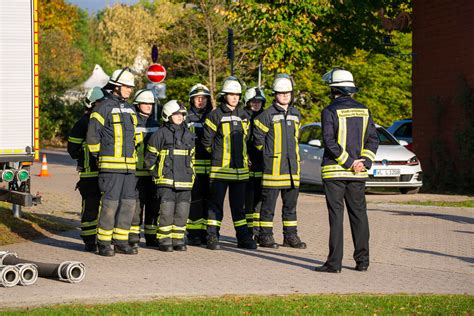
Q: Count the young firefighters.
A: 8